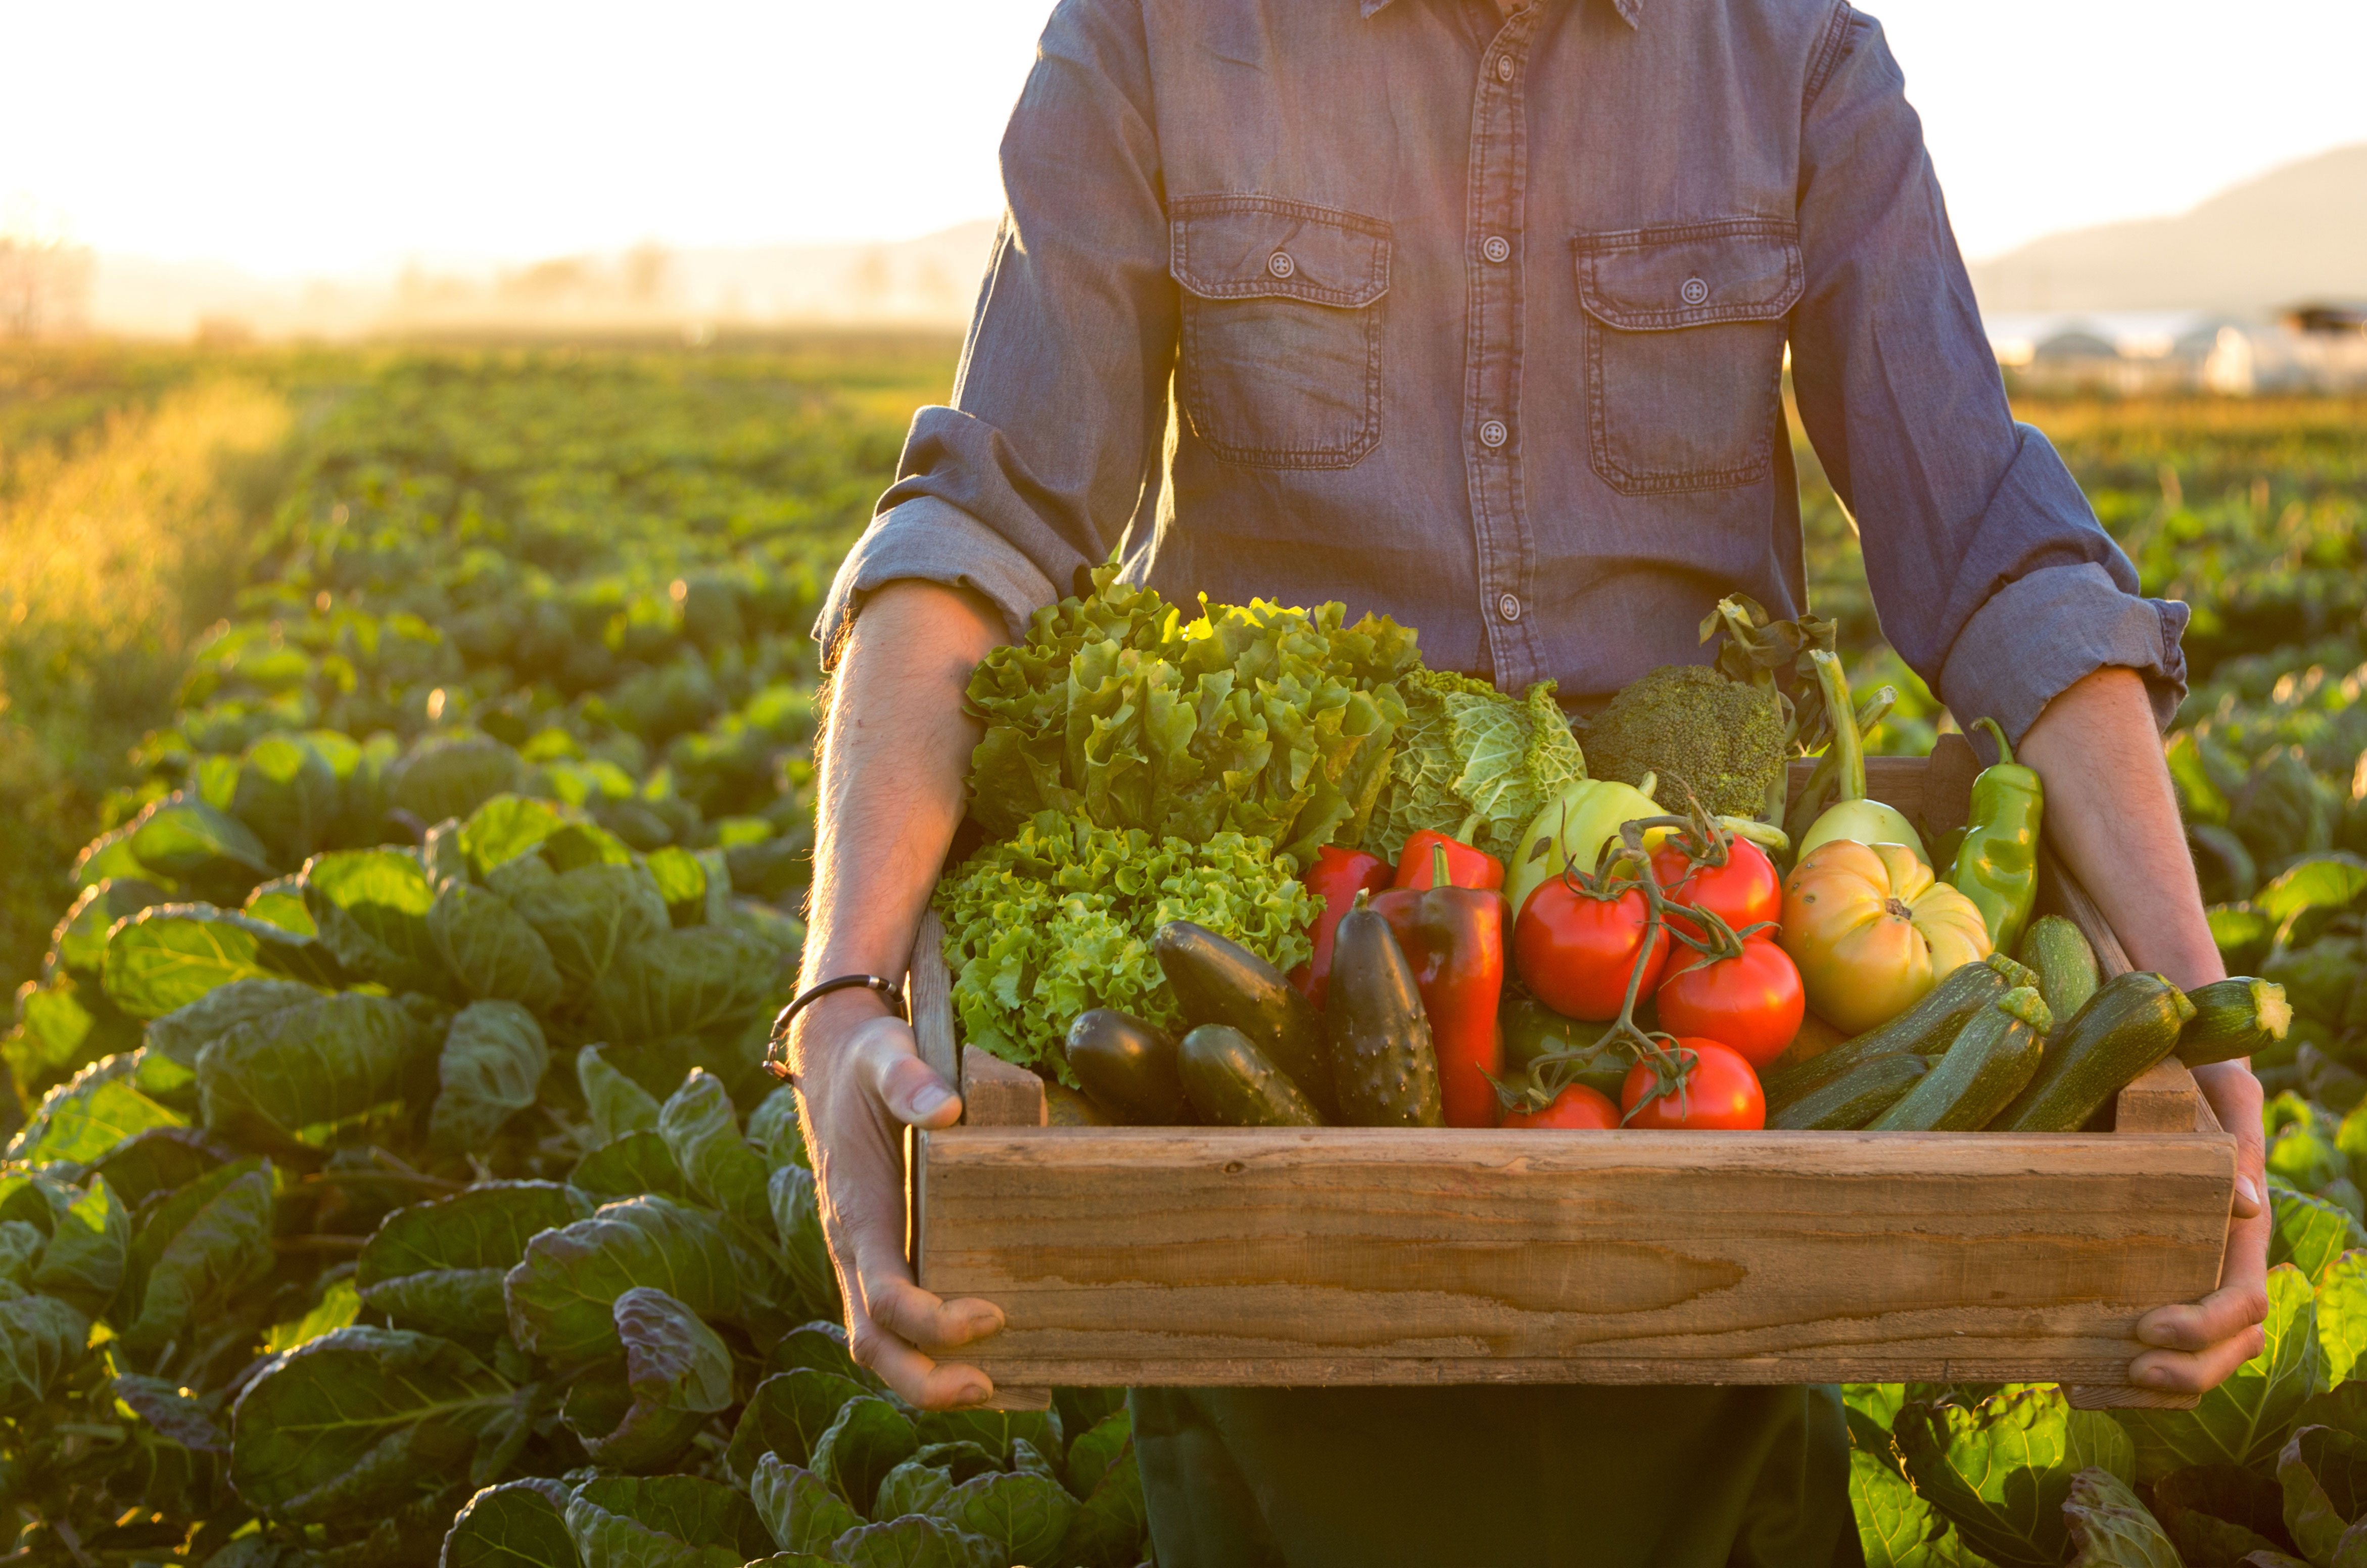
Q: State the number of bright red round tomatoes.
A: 5